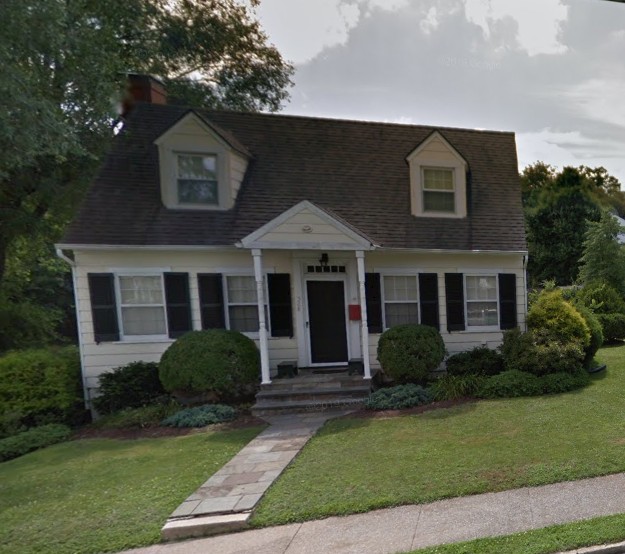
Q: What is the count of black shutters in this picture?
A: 8